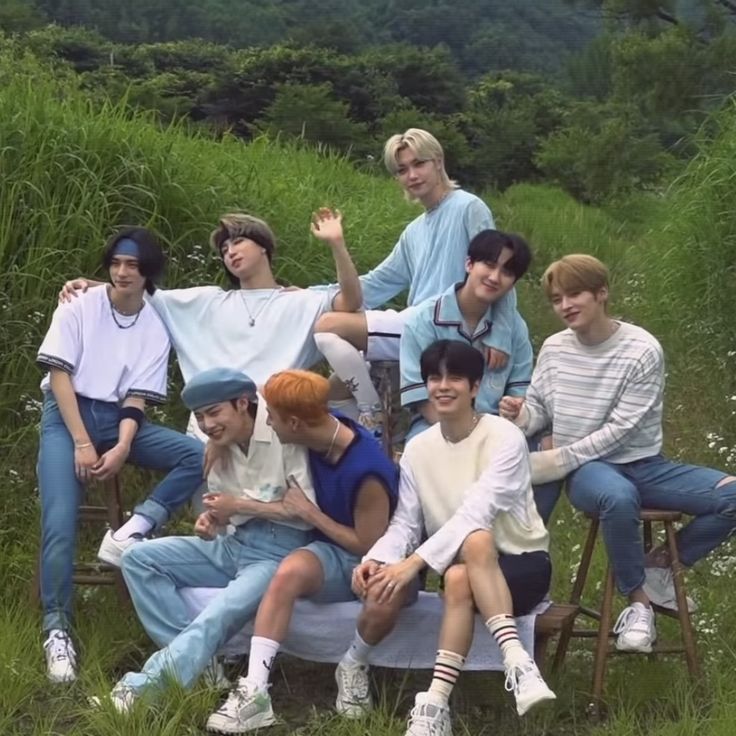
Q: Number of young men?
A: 8